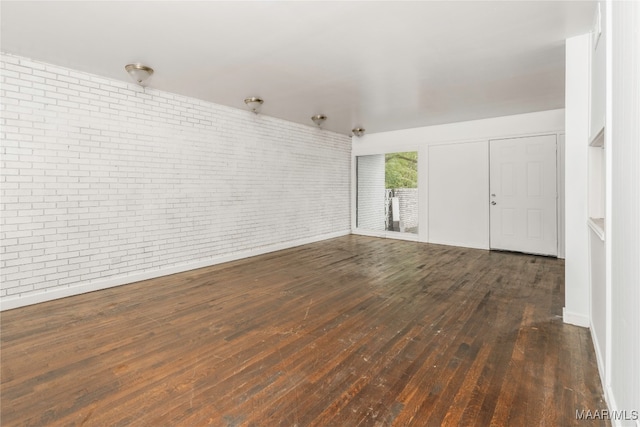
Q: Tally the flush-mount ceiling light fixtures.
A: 4